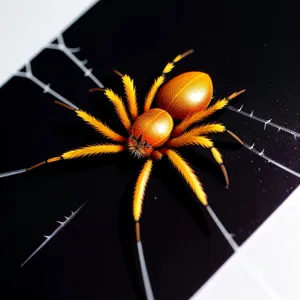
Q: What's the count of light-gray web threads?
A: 8